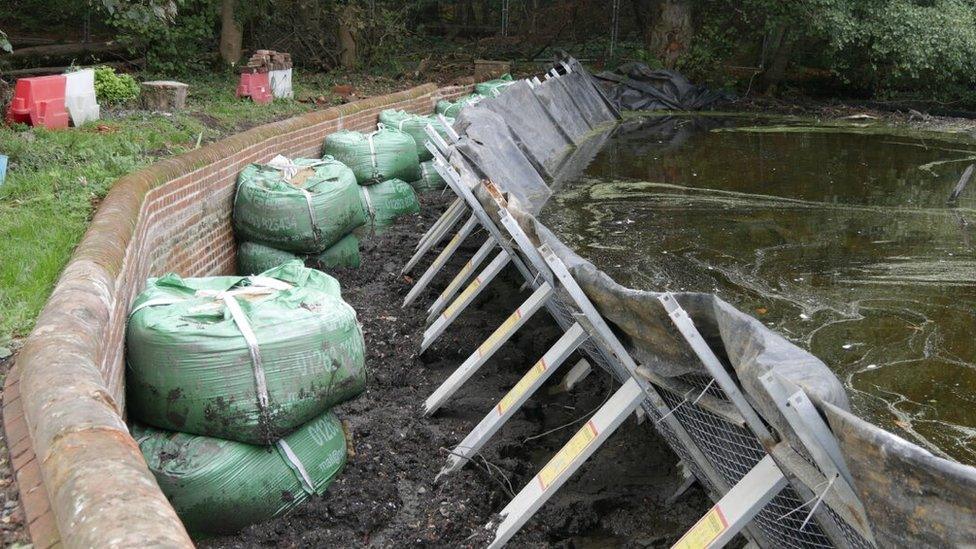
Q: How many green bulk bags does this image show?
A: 10